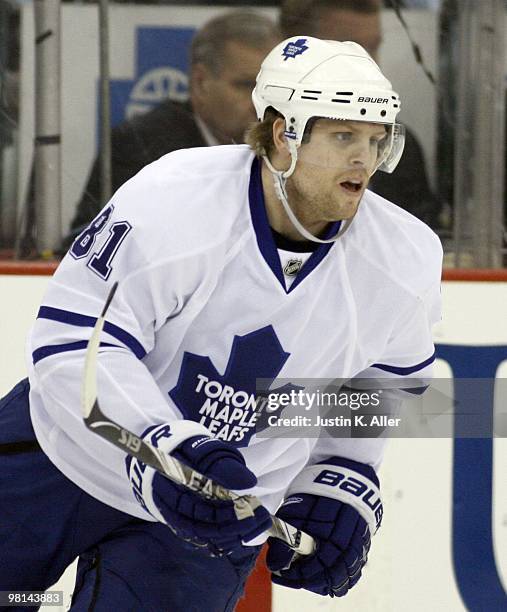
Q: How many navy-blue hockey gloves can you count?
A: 2